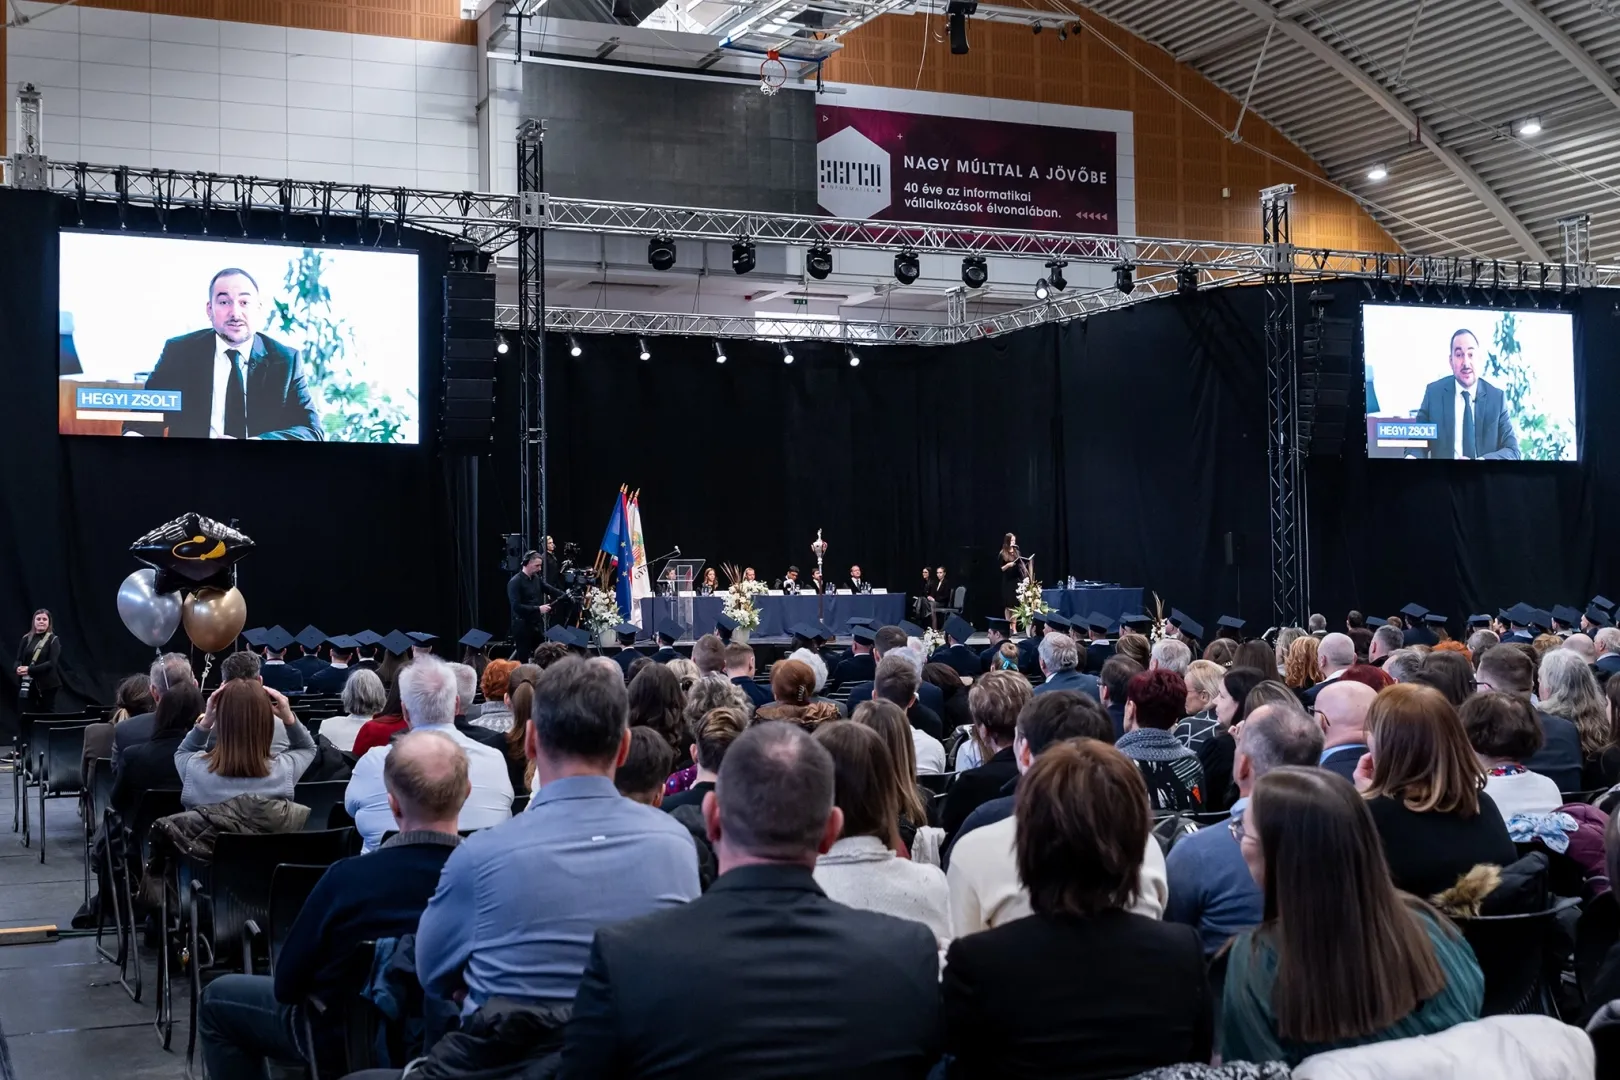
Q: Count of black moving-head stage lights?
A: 8